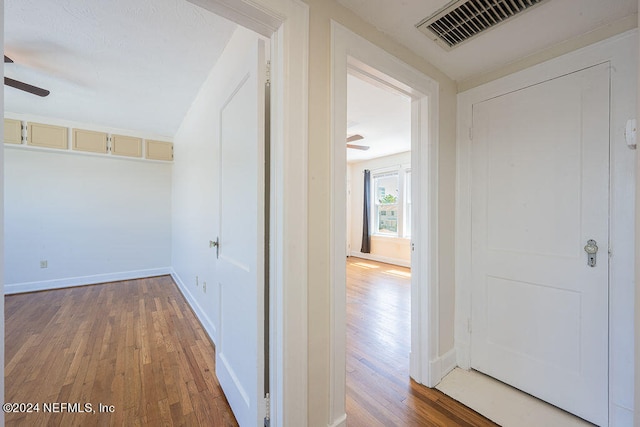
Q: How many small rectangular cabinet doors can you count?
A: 5